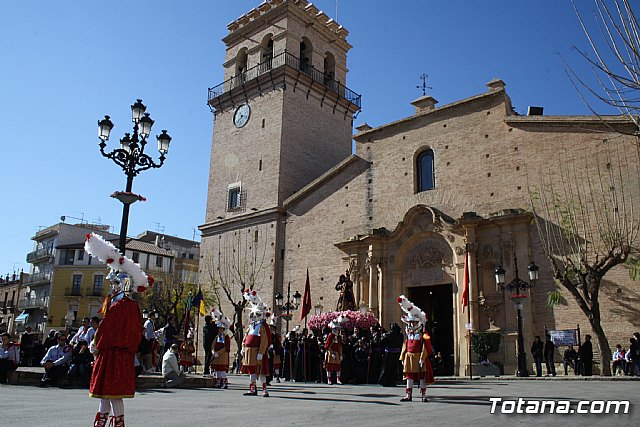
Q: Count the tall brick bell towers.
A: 1